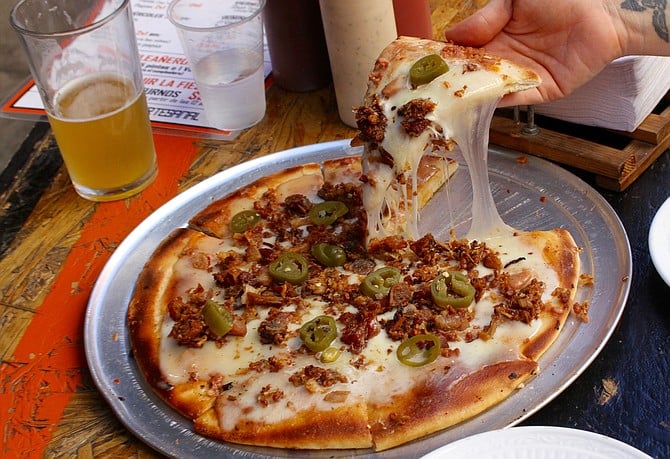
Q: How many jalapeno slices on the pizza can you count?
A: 10